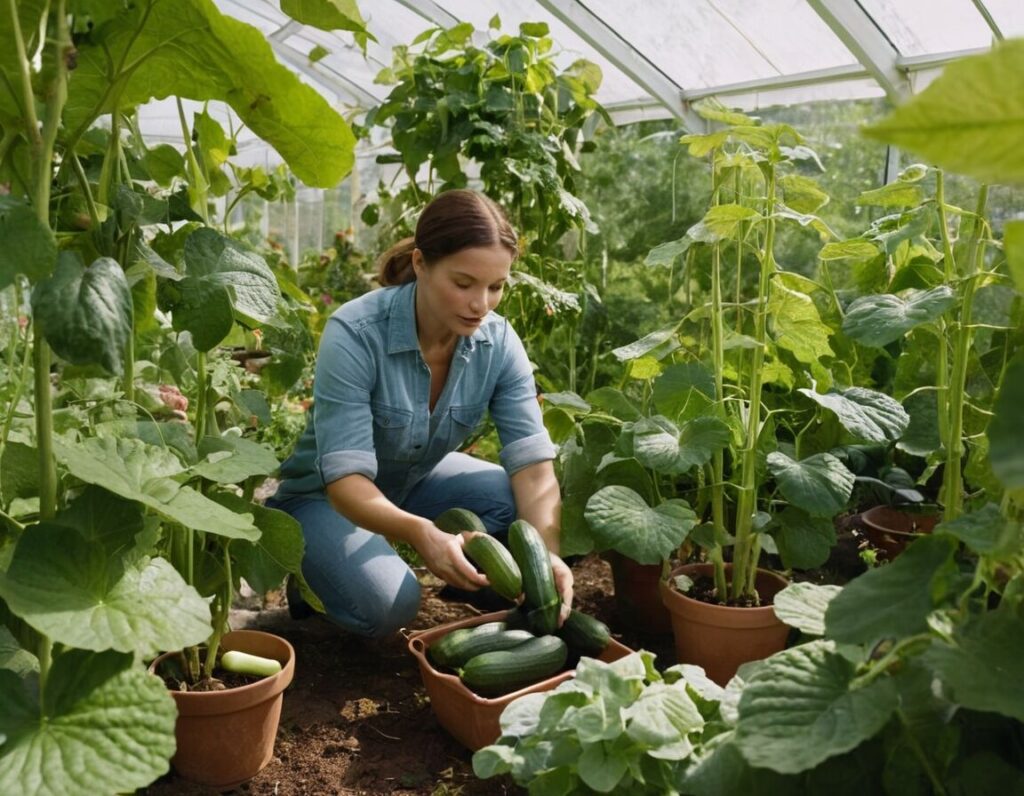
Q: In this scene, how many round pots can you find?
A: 4